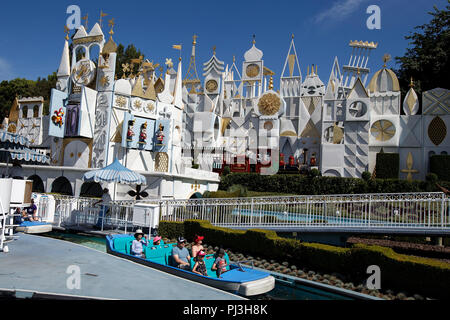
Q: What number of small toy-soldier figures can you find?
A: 3